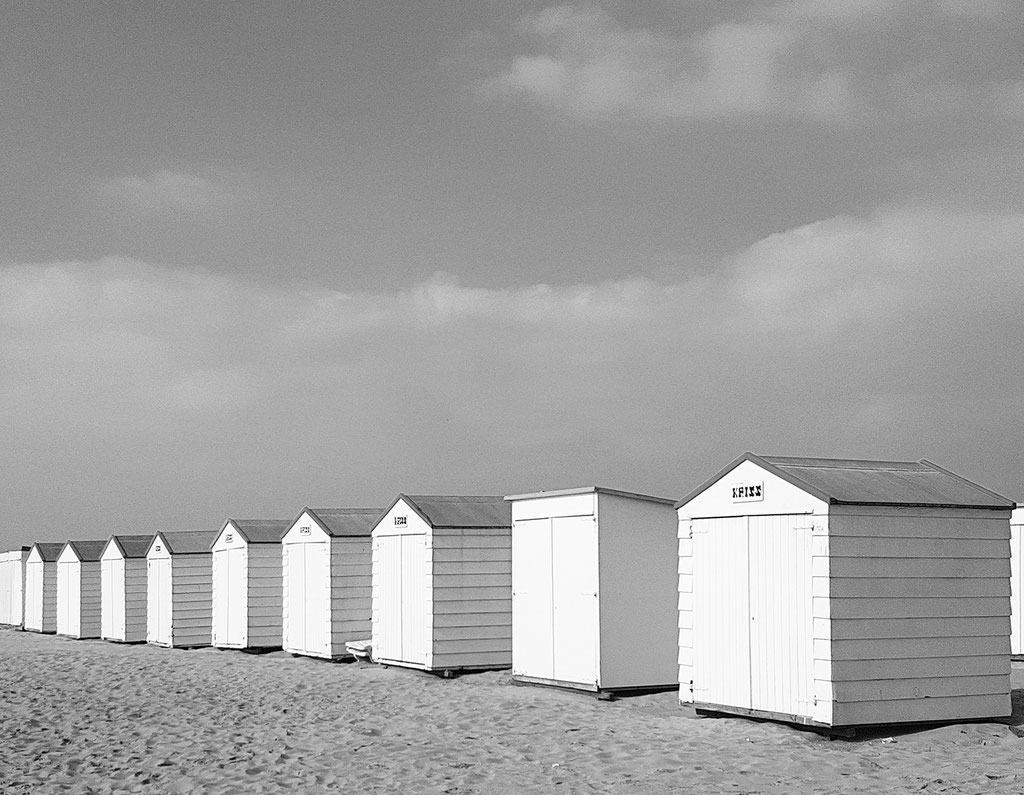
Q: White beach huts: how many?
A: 11